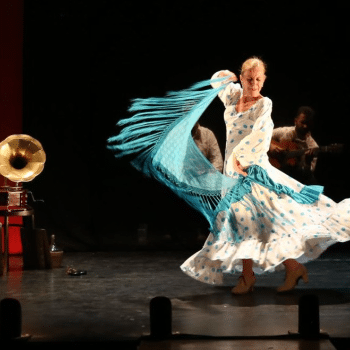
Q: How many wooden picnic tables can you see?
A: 0